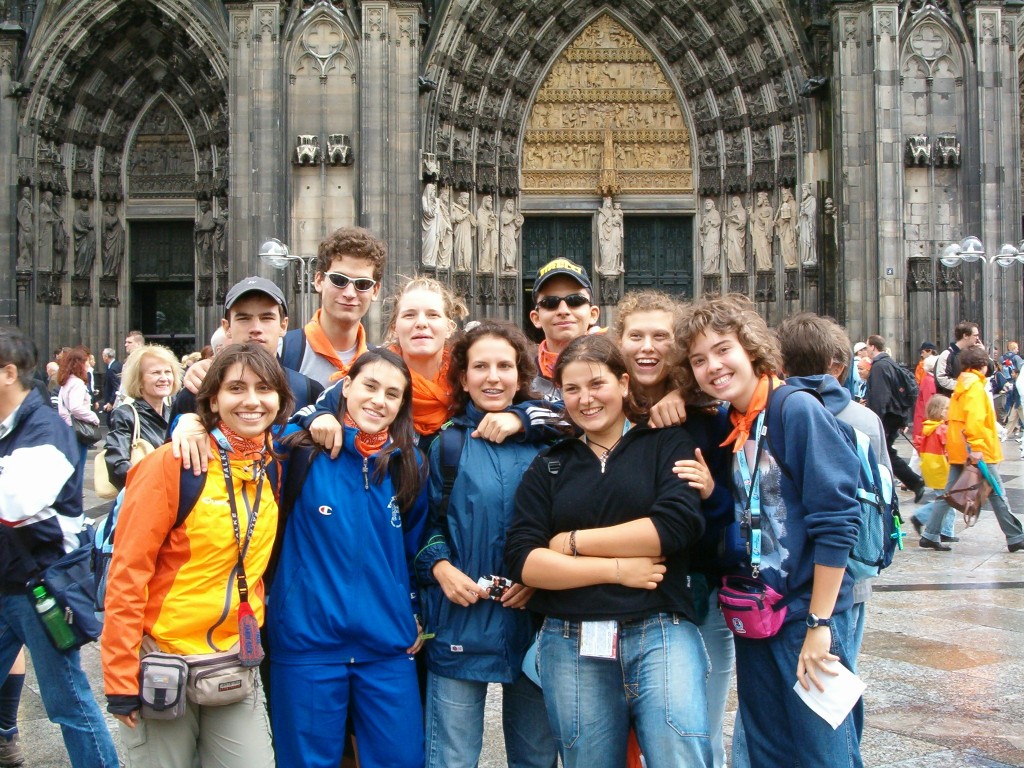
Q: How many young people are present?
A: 10